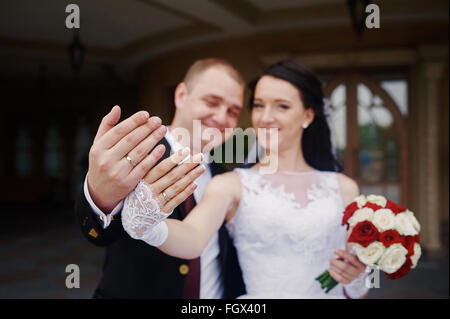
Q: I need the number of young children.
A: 0